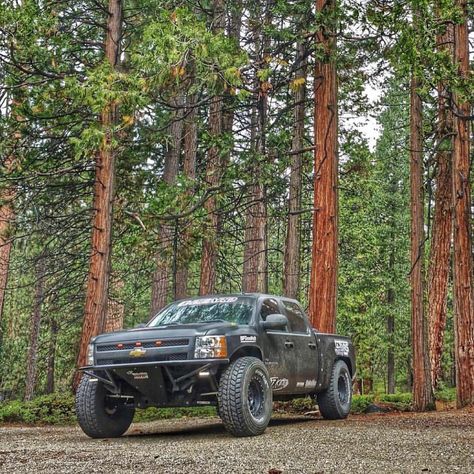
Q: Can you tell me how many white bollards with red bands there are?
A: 0